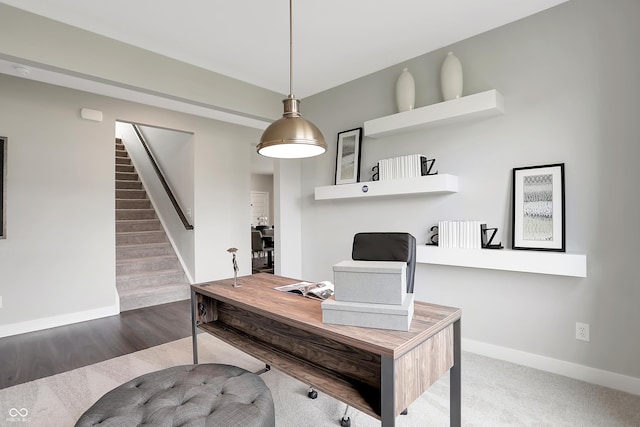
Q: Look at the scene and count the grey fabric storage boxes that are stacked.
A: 2